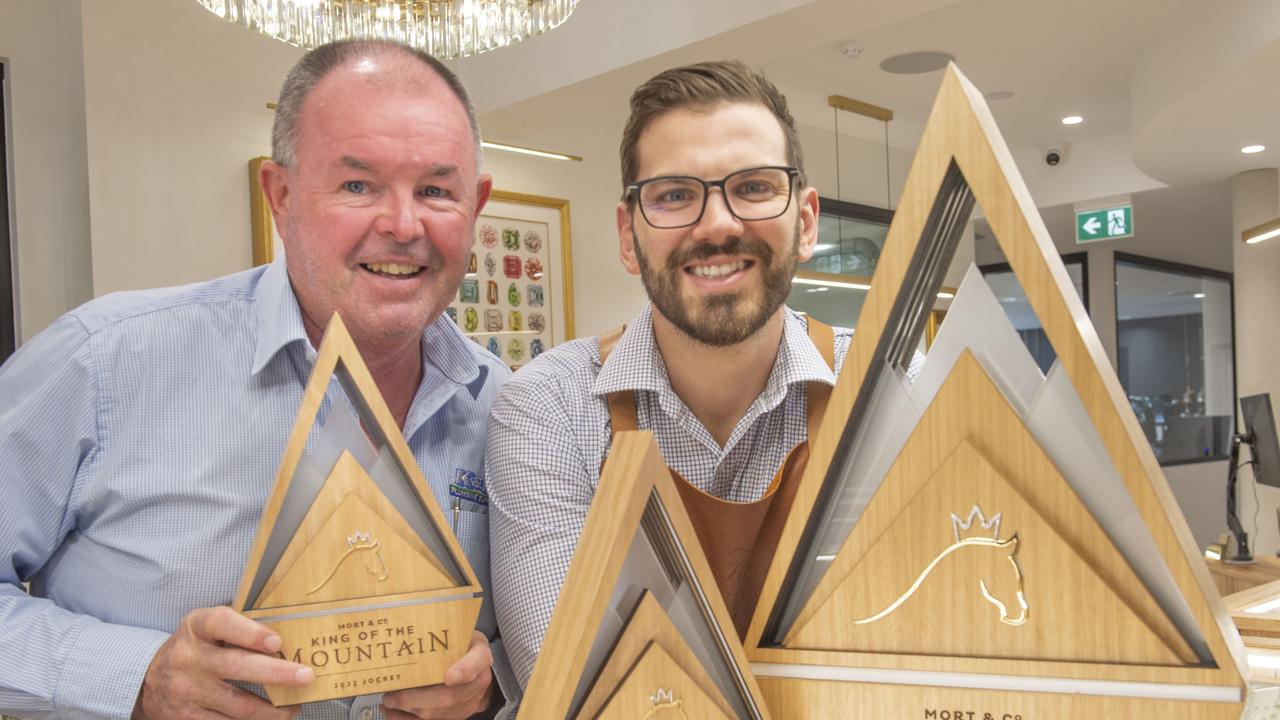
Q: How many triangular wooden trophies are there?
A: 3